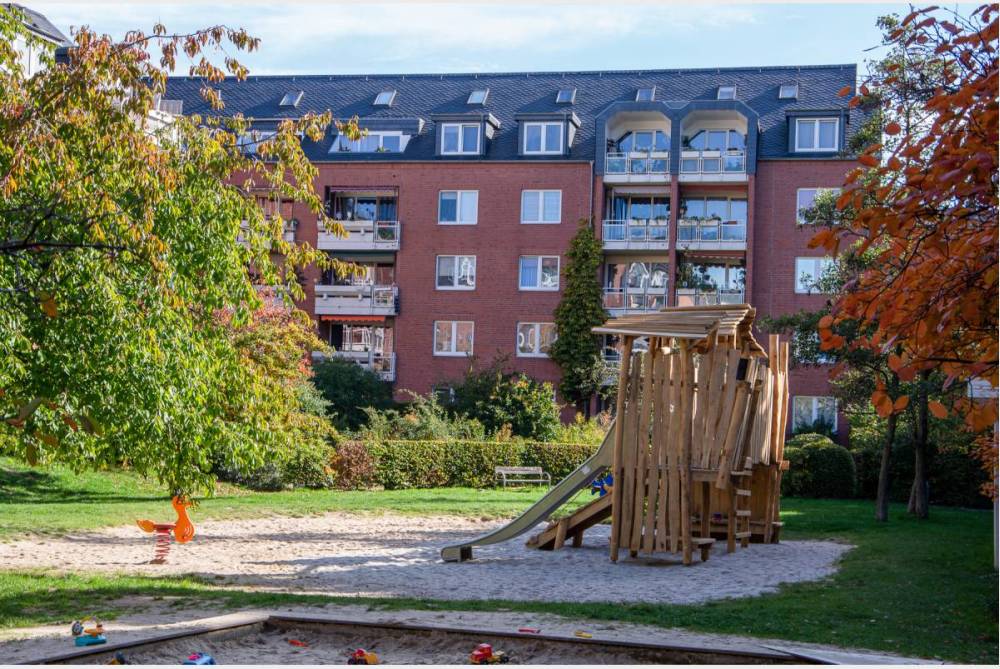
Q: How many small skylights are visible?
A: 7